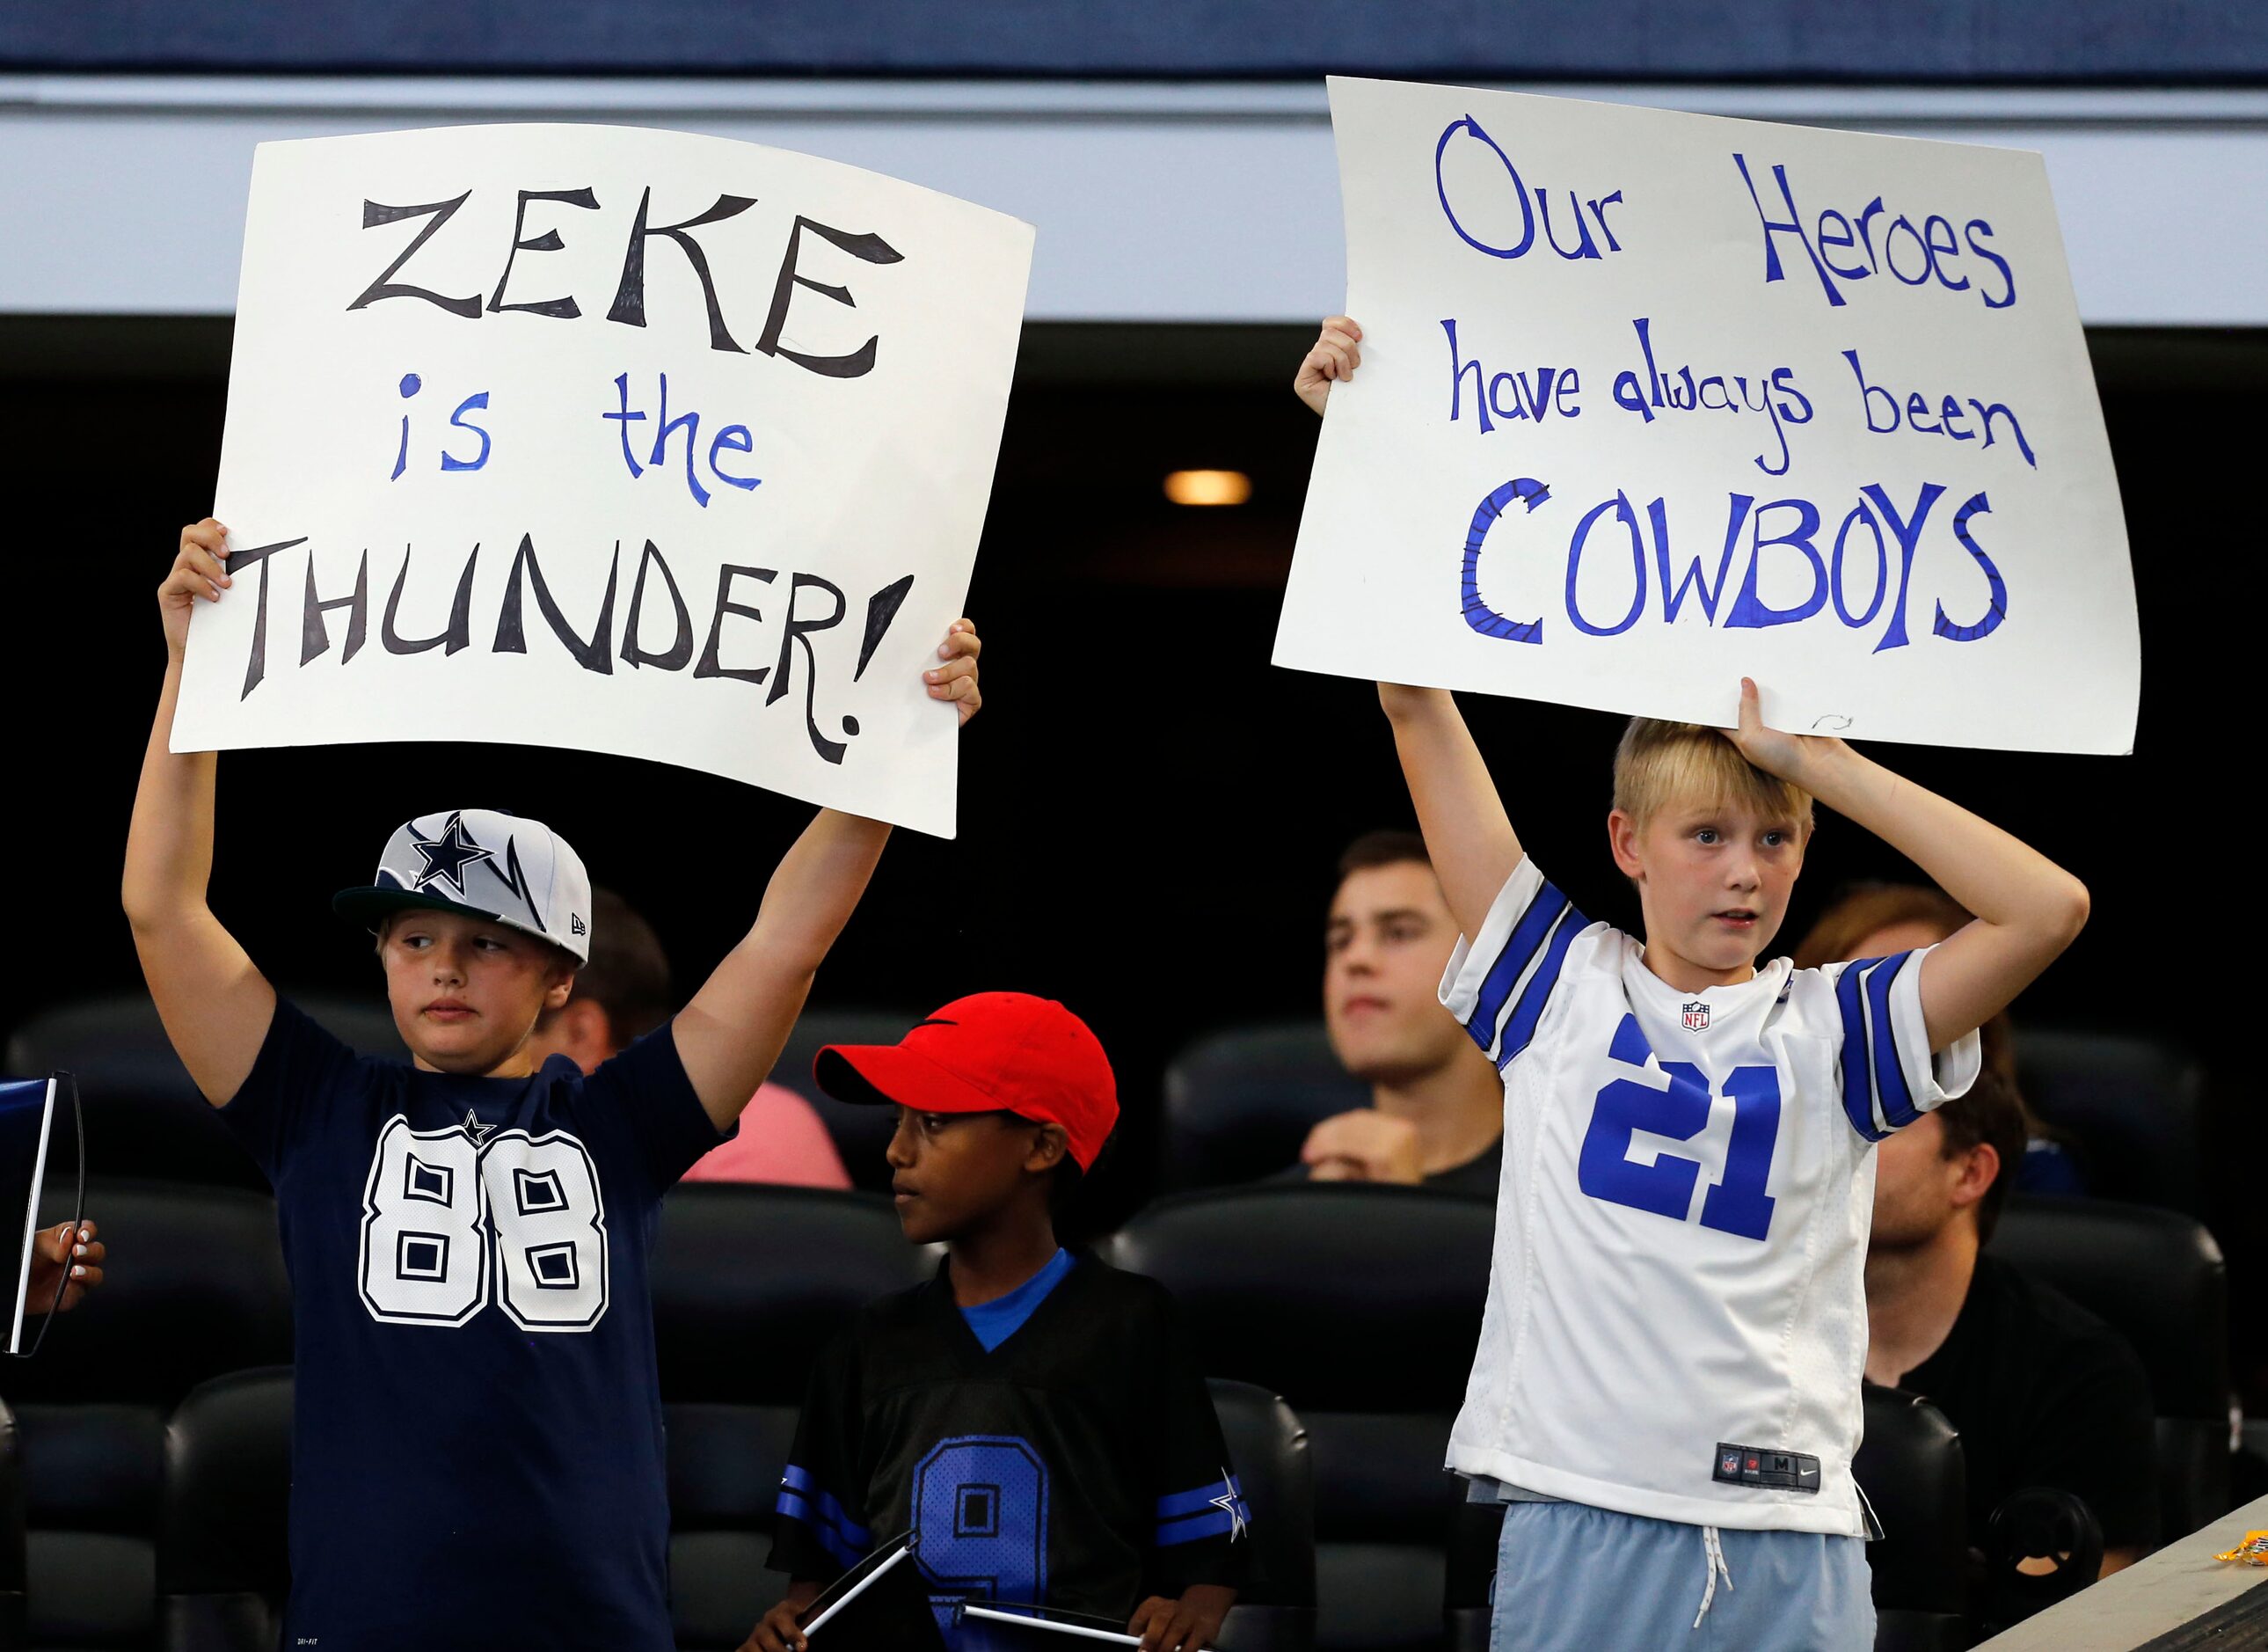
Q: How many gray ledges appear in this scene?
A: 1